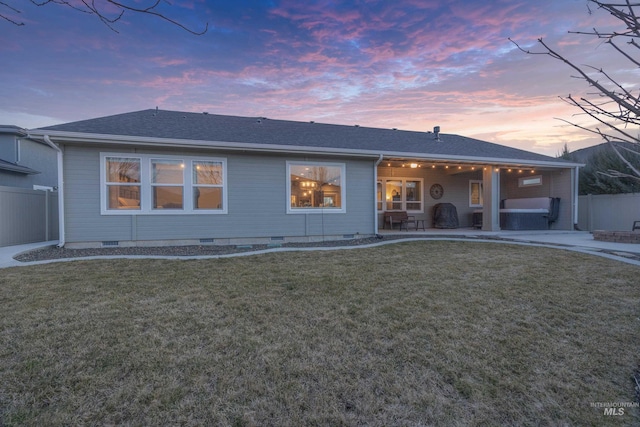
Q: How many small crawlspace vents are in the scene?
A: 4